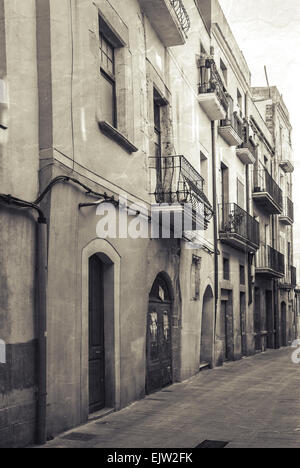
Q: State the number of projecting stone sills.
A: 1